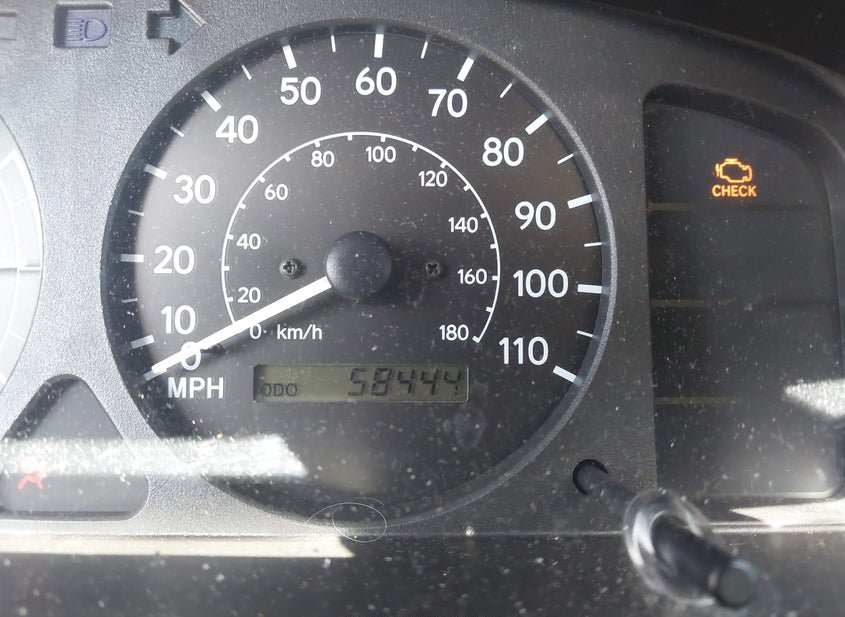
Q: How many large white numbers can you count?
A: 12